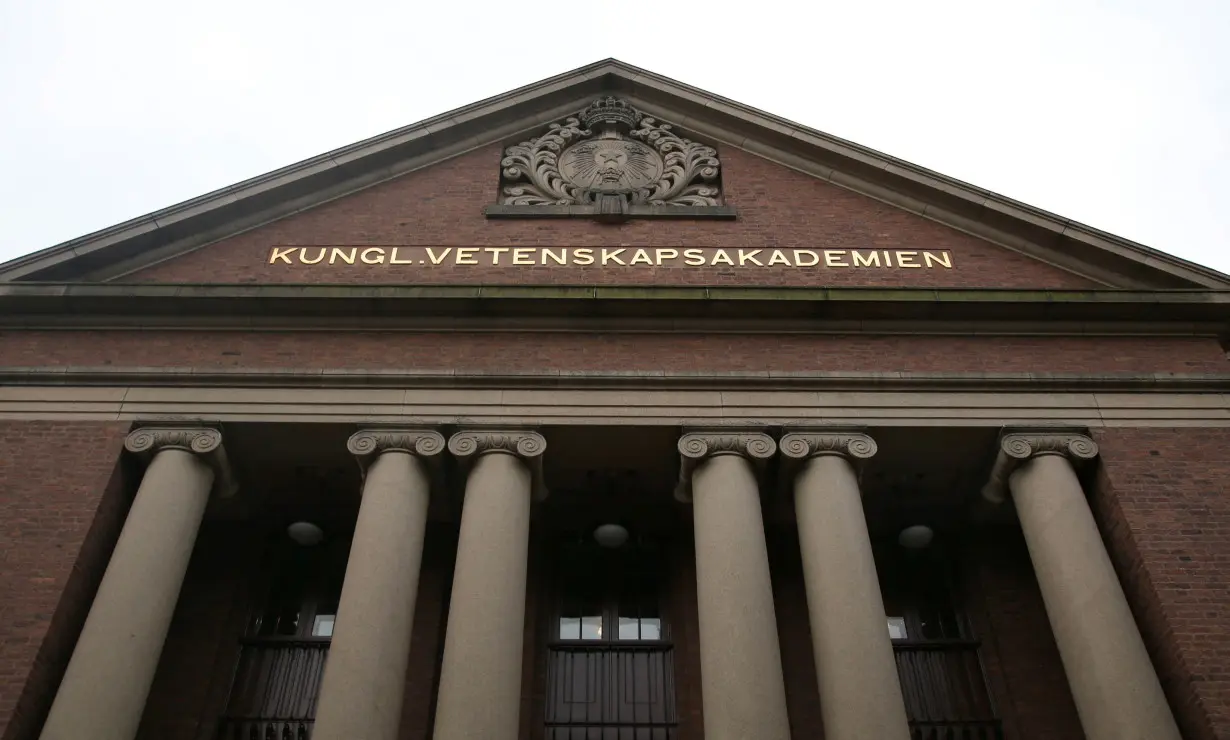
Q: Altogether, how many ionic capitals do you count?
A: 6